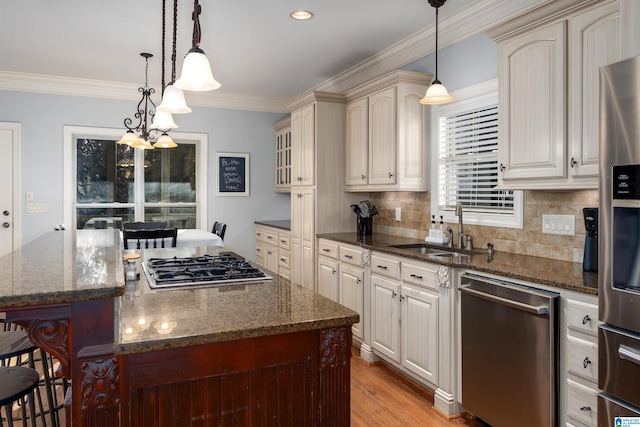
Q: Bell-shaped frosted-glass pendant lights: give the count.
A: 4